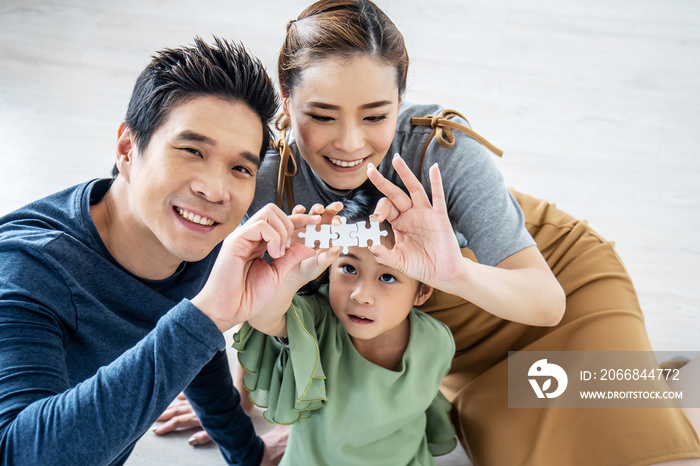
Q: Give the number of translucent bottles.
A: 0